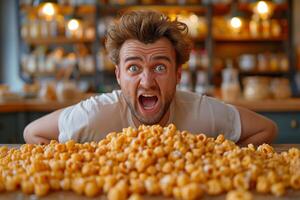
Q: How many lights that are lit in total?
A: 4